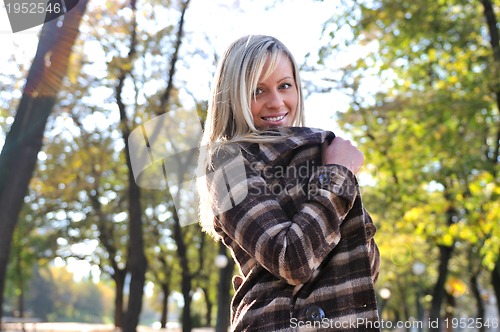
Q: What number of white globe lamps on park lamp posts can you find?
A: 3